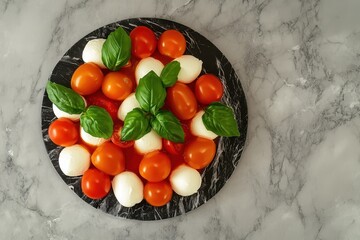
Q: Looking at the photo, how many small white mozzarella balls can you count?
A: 11